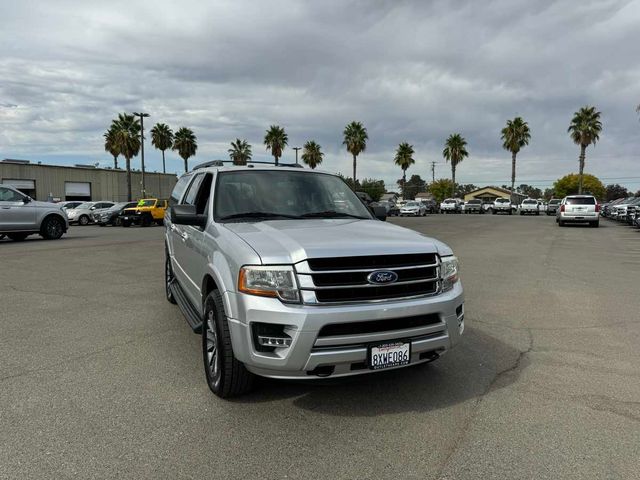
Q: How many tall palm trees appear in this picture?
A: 12